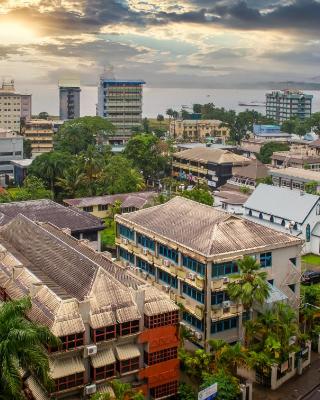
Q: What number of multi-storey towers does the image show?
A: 4